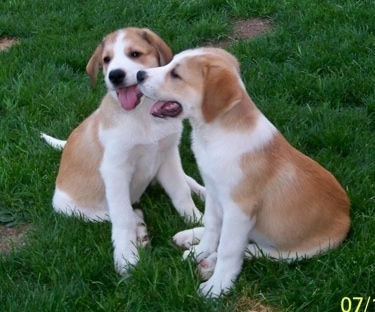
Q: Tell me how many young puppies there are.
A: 2